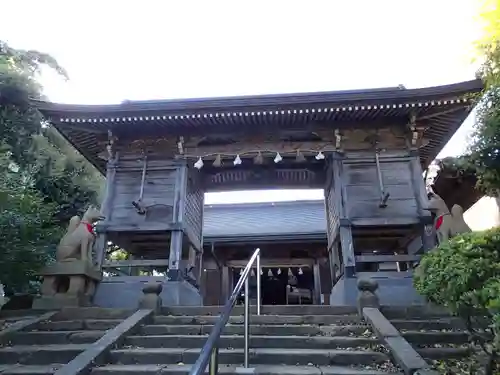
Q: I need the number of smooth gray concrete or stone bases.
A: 2